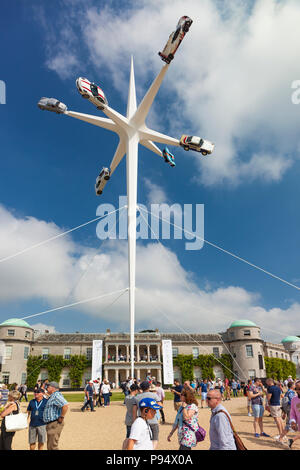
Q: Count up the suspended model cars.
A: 6